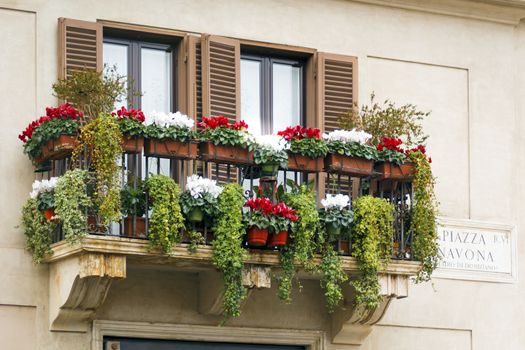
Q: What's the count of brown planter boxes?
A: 7